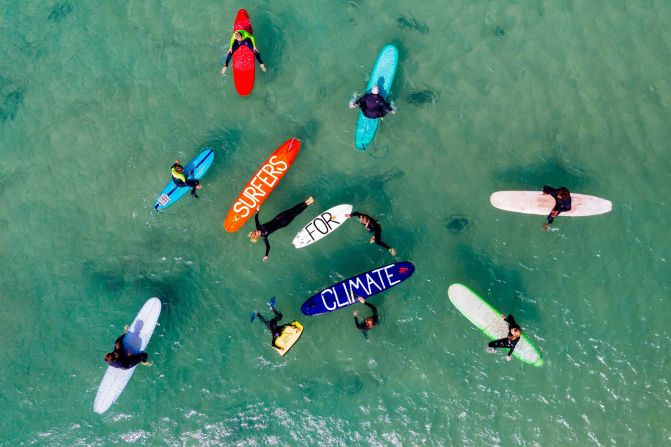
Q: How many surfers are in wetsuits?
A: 10